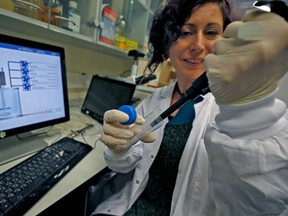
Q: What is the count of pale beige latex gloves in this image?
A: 2